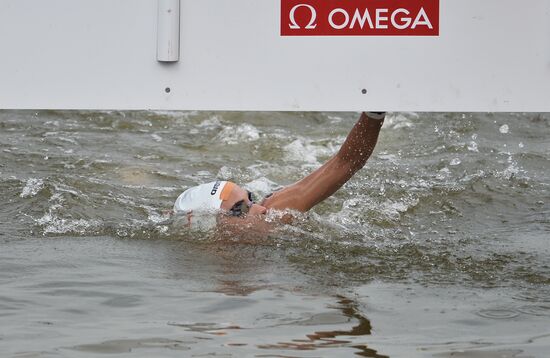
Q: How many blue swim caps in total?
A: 0